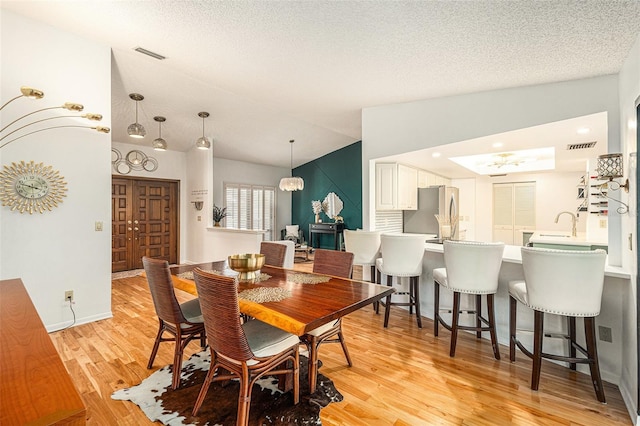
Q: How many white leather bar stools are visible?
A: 4